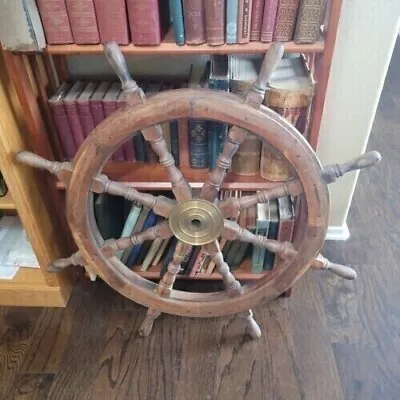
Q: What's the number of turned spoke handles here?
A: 8